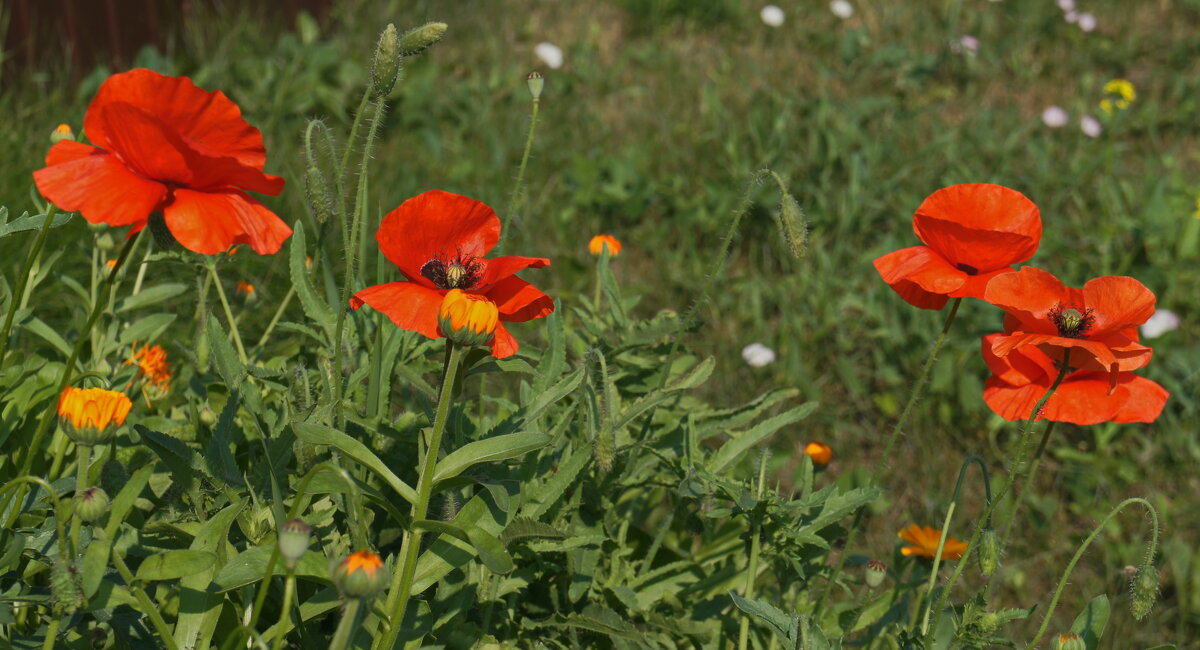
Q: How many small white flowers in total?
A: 11